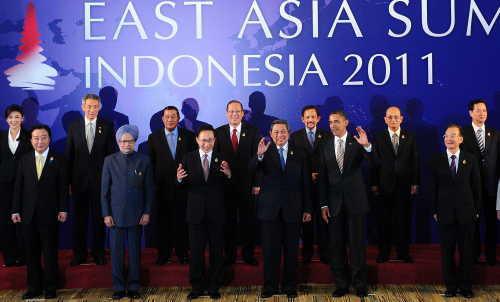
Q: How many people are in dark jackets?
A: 13